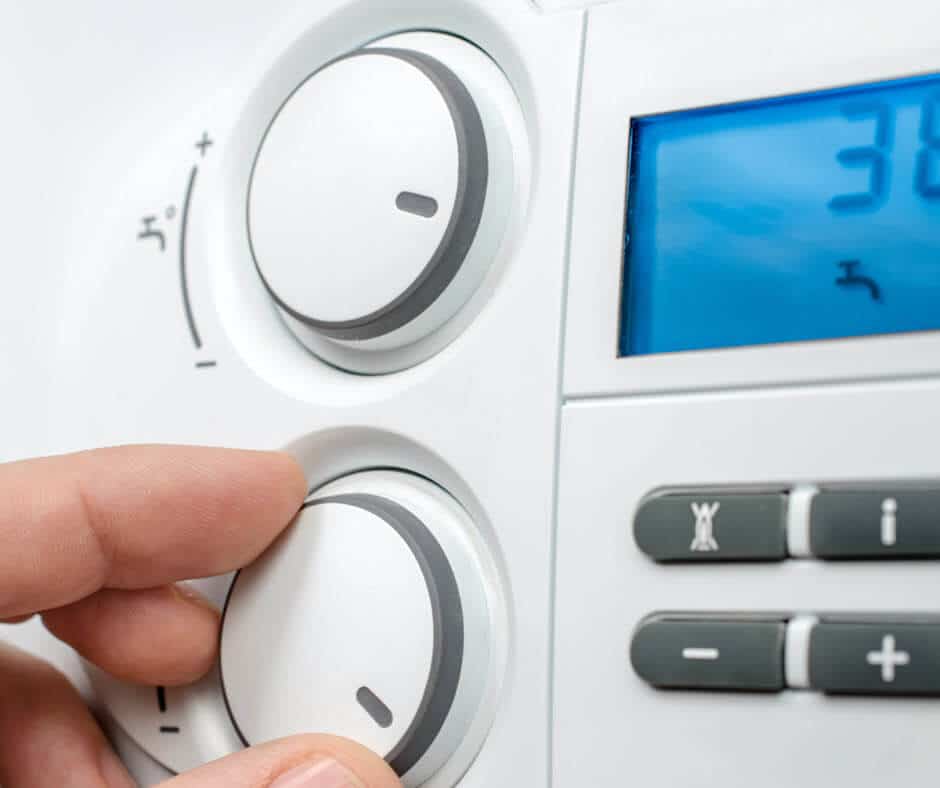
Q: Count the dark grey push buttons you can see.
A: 4